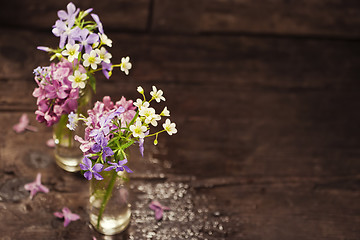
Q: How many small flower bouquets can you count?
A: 2